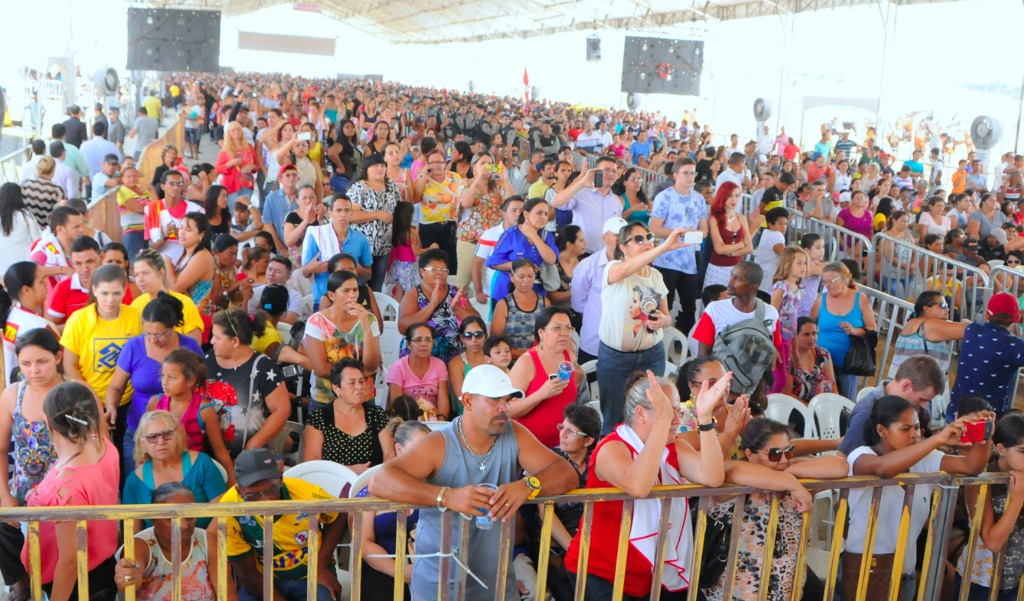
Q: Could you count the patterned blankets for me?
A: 0